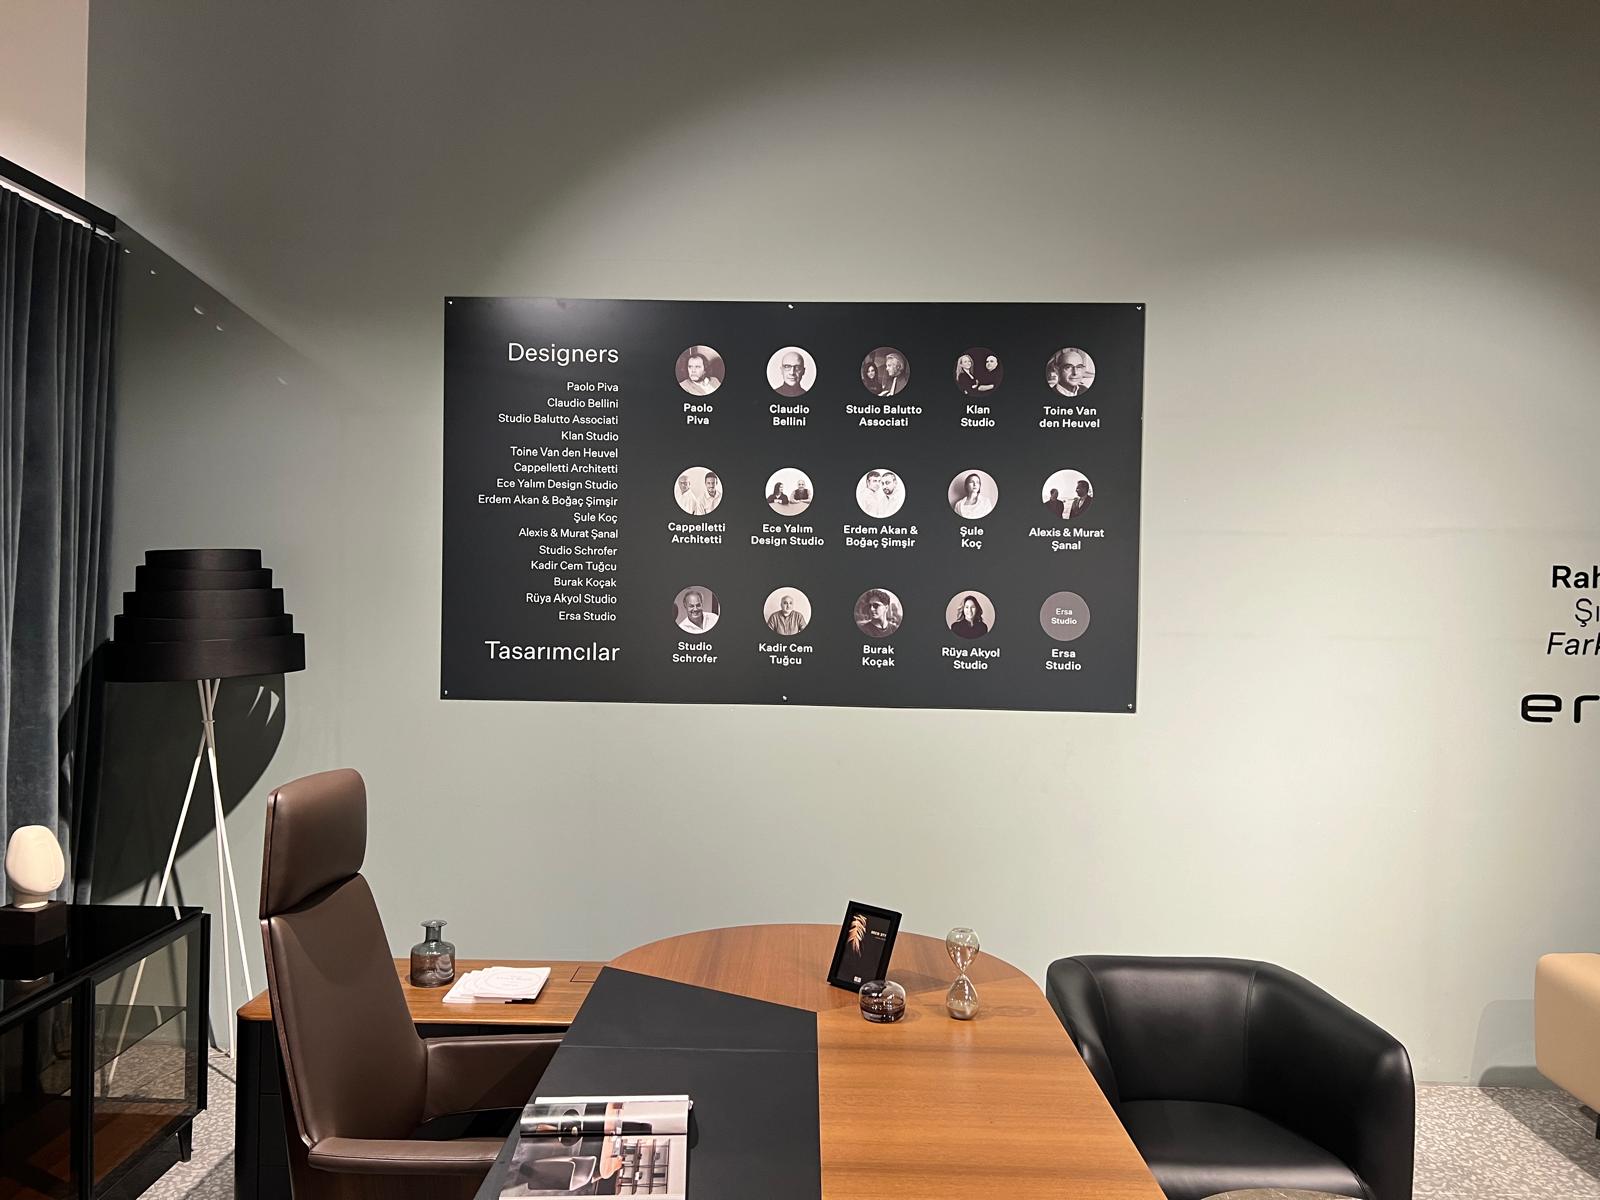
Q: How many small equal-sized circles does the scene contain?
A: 15